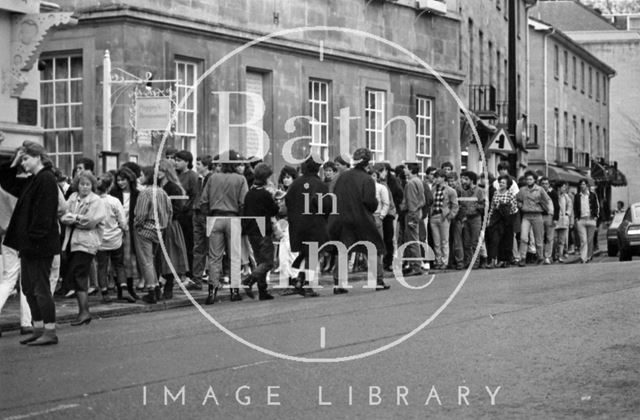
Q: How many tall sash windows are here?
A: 5